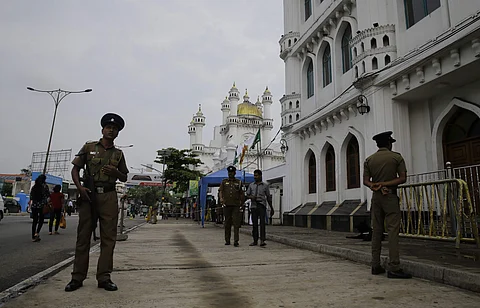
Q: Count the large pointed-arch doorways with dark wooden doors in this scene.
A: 1